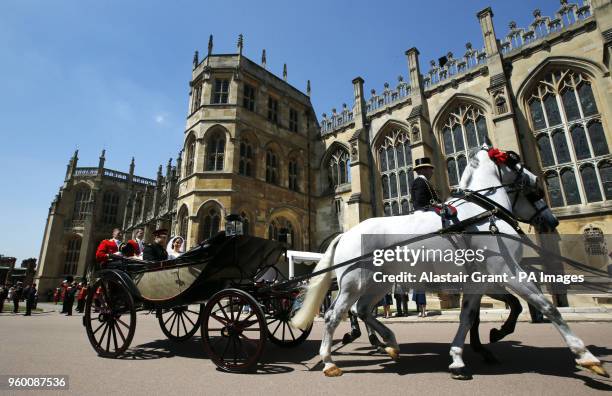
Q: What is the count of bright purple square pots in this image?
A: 0